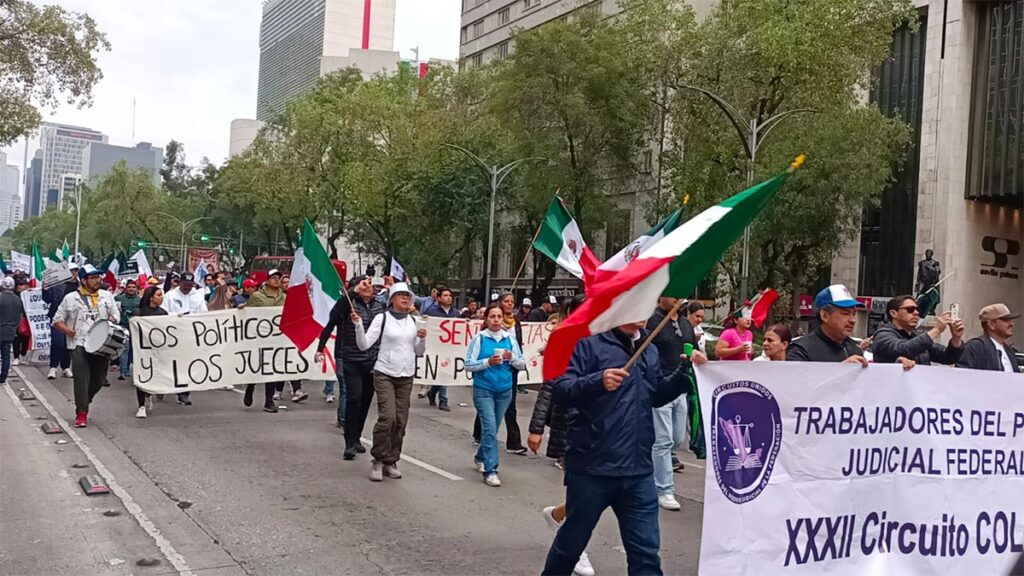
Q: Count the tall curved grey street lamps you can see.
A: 3